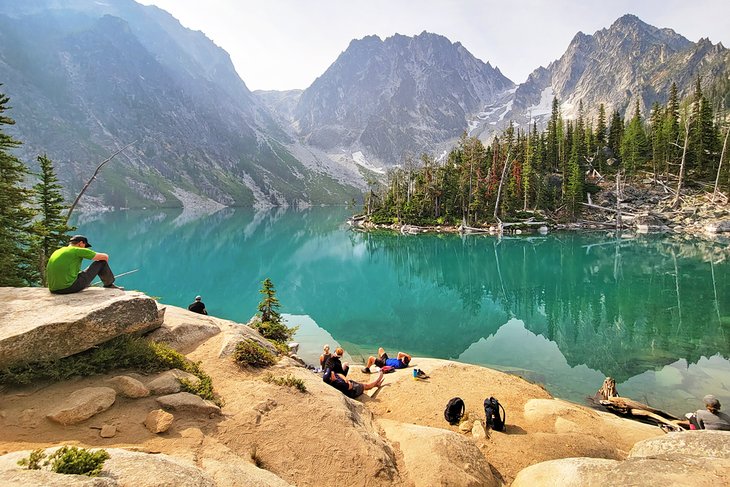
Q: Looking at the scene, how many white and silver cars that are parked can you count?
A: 0